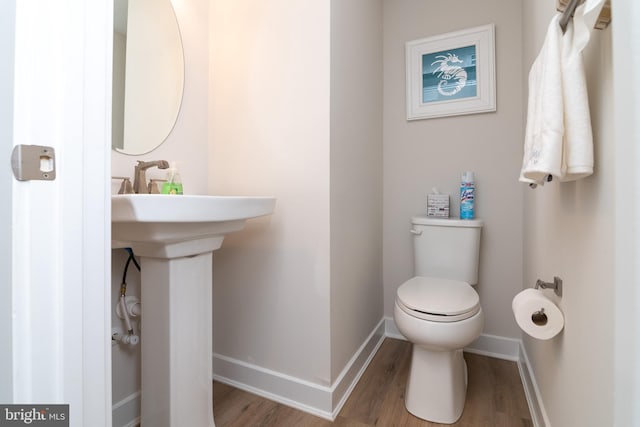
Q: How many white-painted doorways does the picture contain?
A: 1